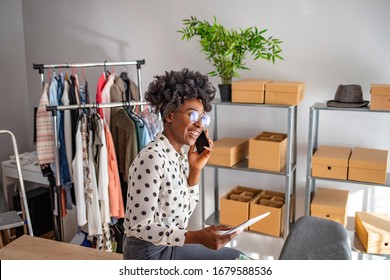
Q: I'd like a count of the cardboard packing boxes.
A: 11